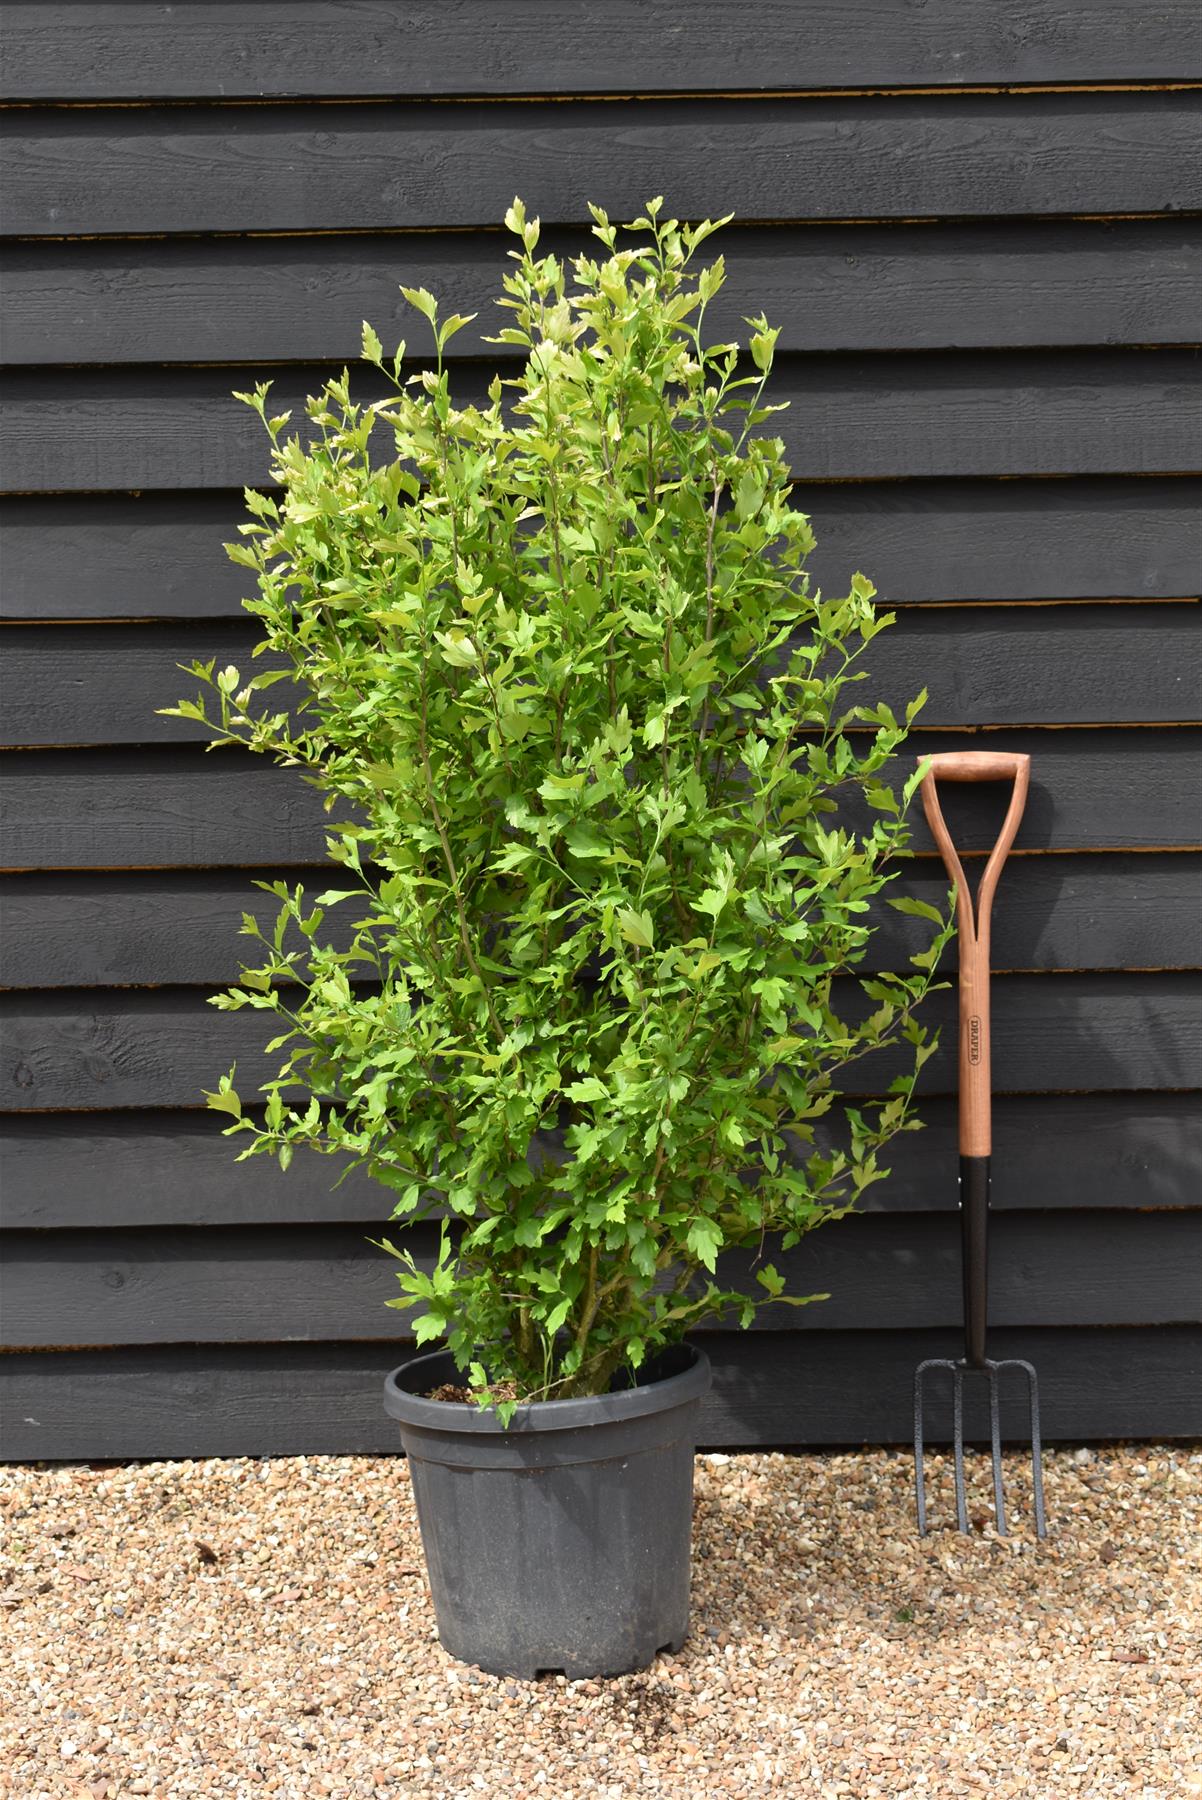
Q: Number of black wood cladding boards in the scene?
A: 12